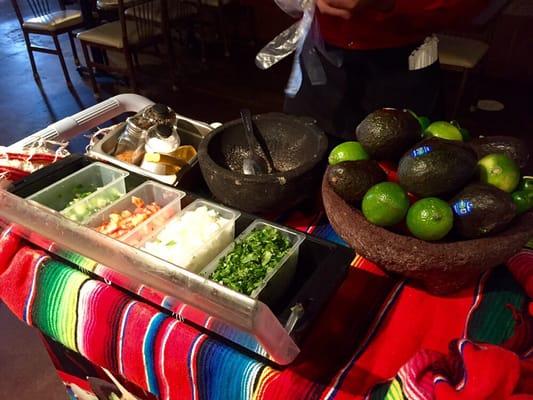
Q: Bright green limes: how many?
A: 5